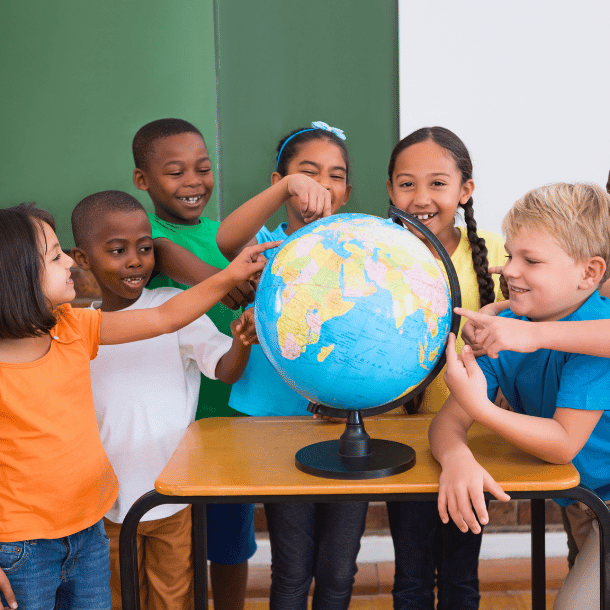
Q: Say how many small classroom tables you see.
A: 1